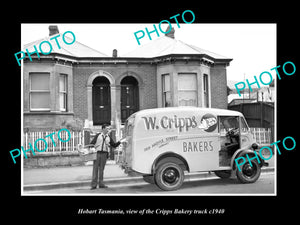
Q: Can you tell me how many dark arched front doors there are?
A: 2